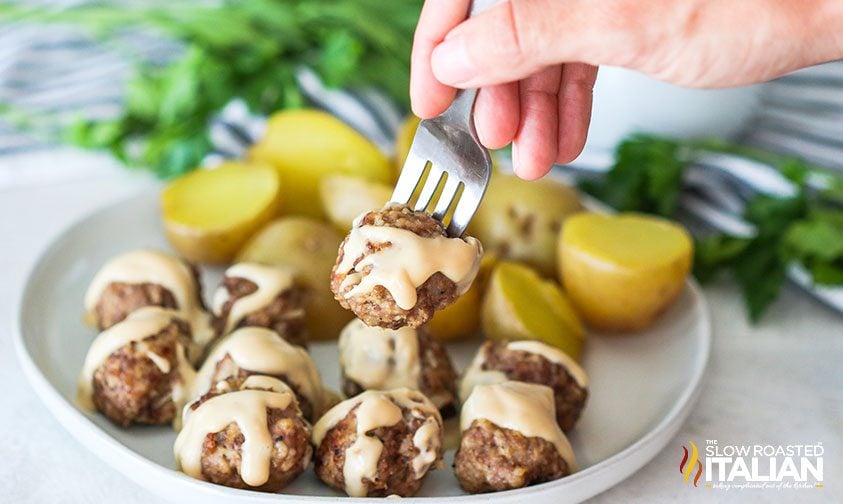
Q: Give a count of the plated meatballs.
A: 9